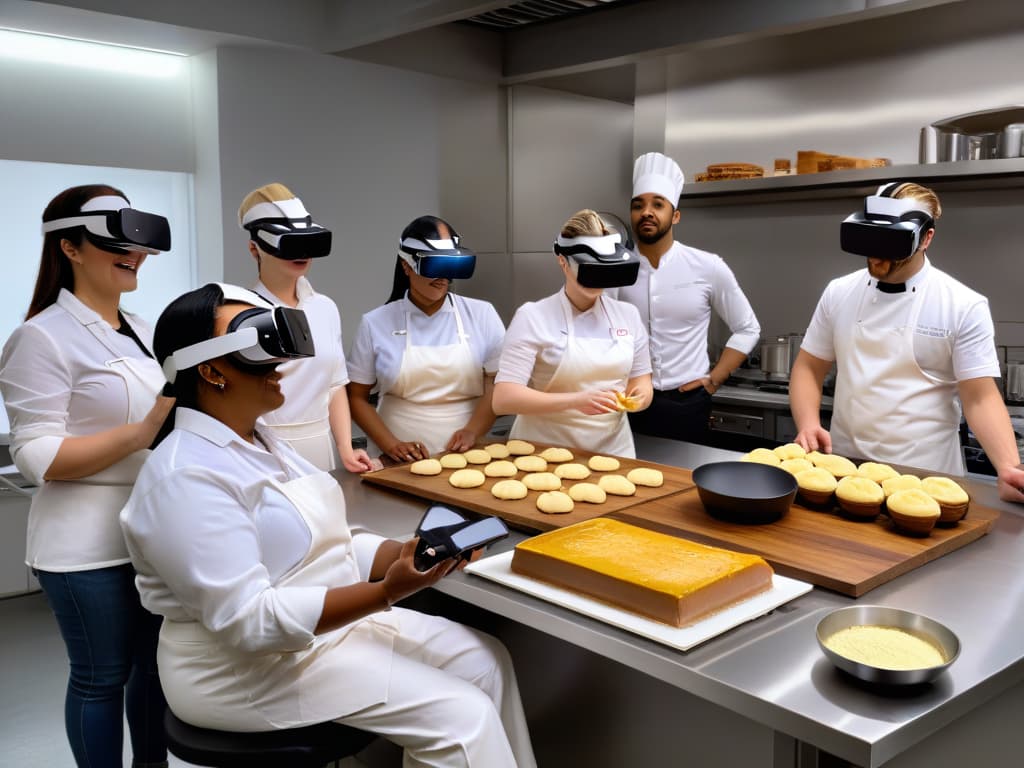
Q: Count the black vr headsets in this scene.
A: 5